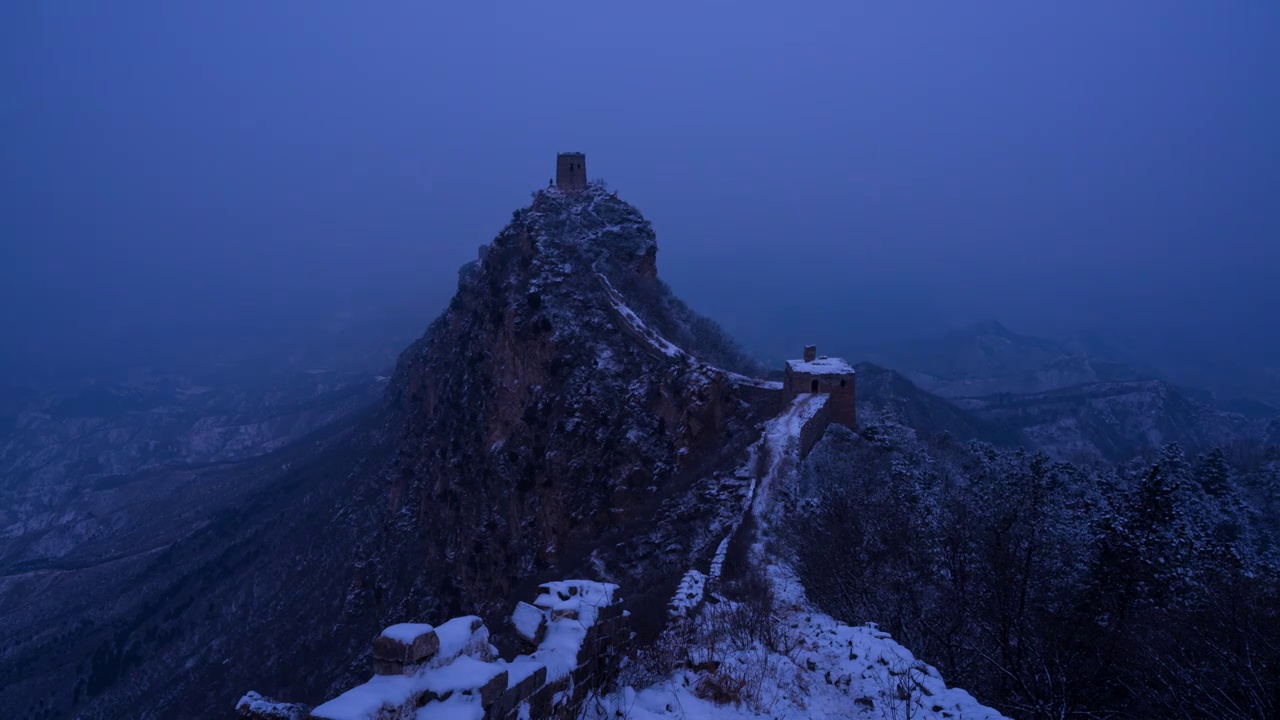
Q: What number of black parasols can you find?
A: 0